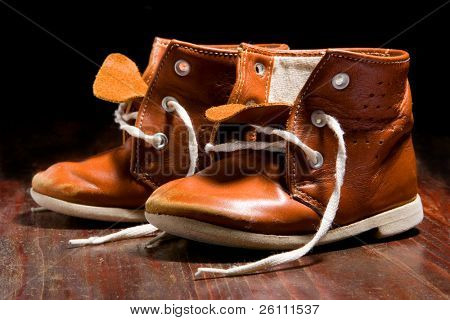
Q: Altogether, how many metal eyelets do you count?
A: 7